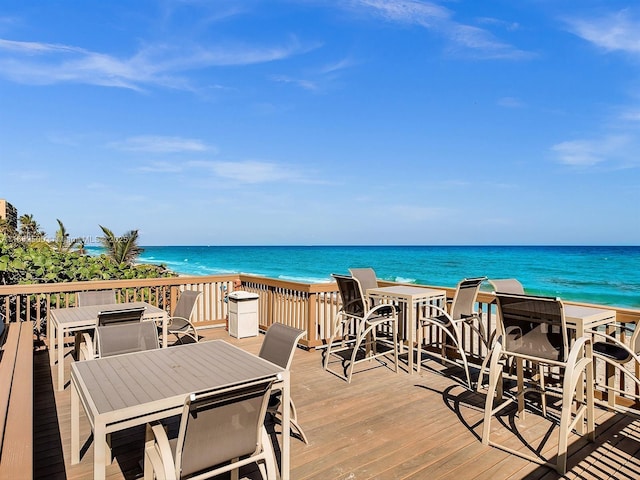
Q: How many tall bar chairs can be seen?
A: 6